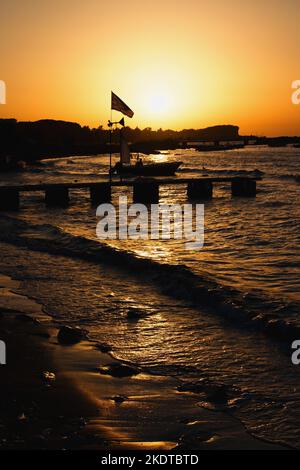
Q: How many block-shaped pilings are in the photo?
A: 6